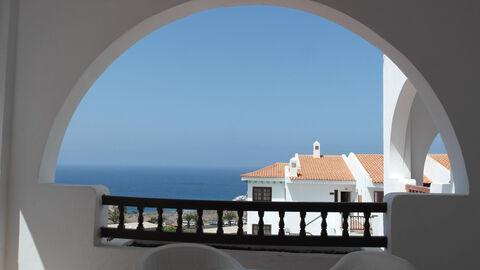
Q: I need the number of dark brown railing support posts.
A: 13